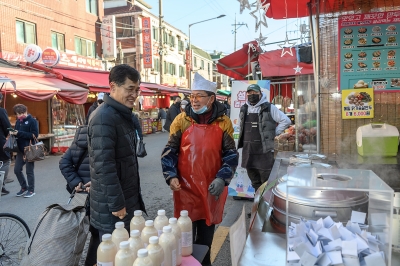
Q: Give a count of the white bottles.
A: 12